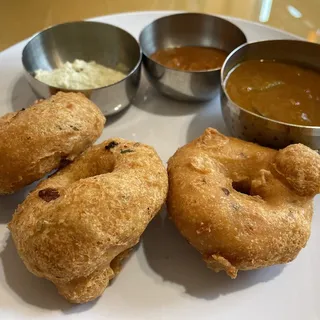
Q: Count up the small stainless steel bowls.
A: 3